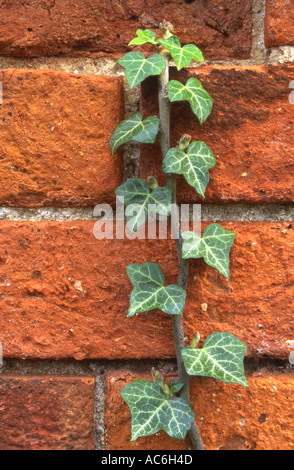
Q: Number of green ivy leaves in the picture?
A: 11